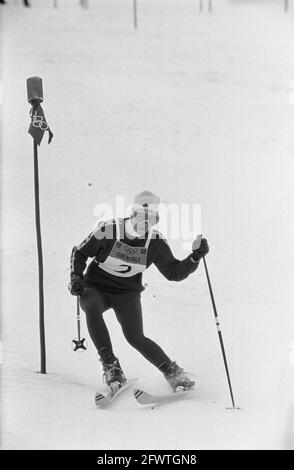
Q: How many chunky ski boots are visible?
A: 2